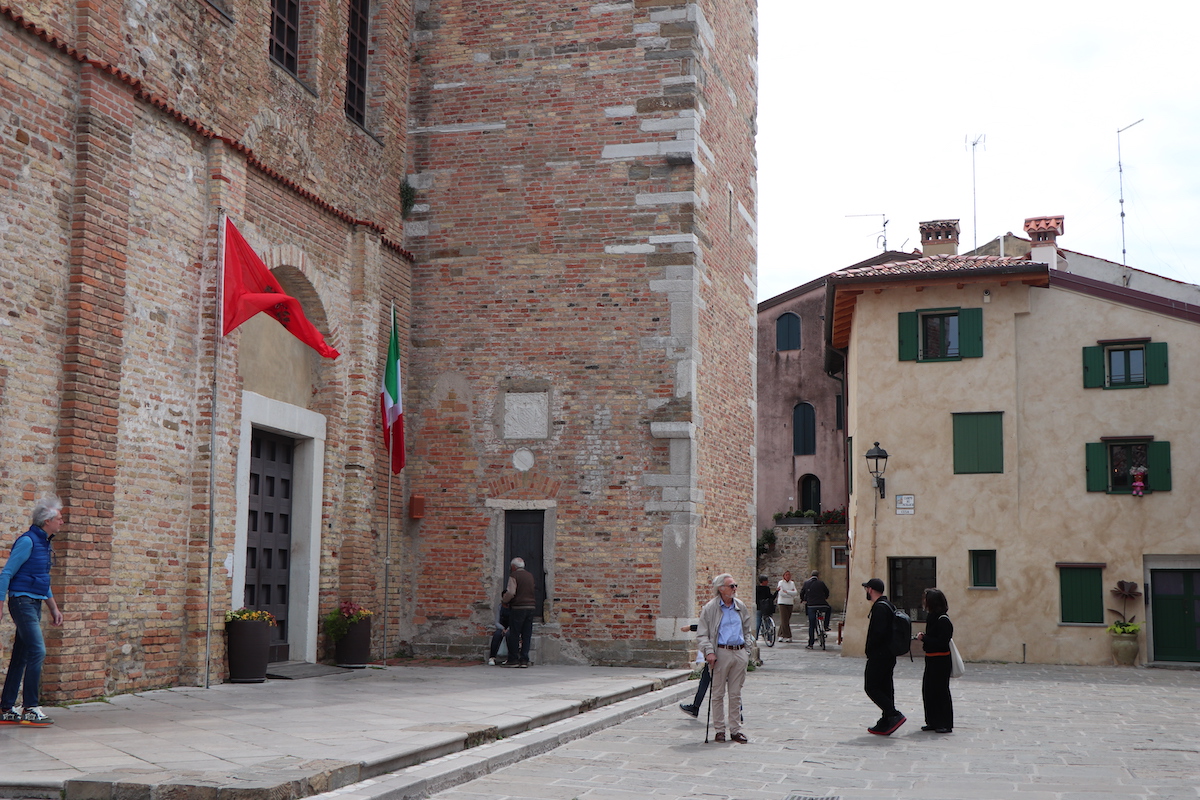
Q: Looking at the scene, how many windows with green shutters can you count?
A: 5